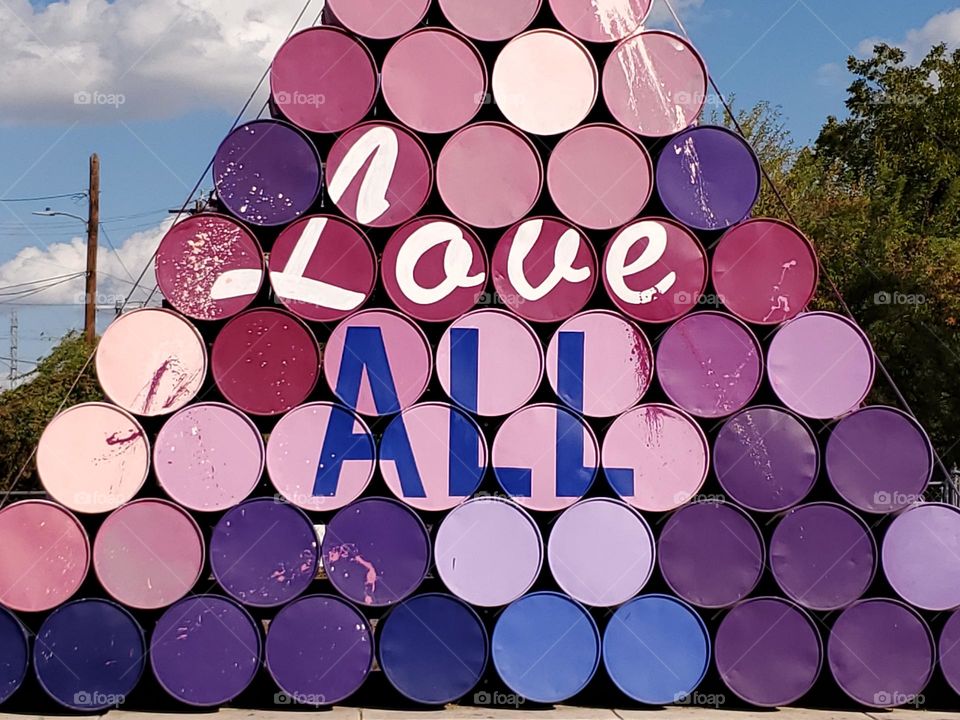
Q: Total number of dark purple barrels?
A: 13